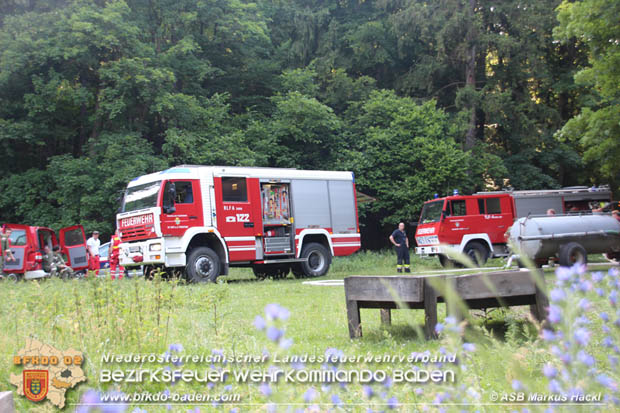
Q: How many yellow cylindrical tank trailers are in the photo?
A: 0